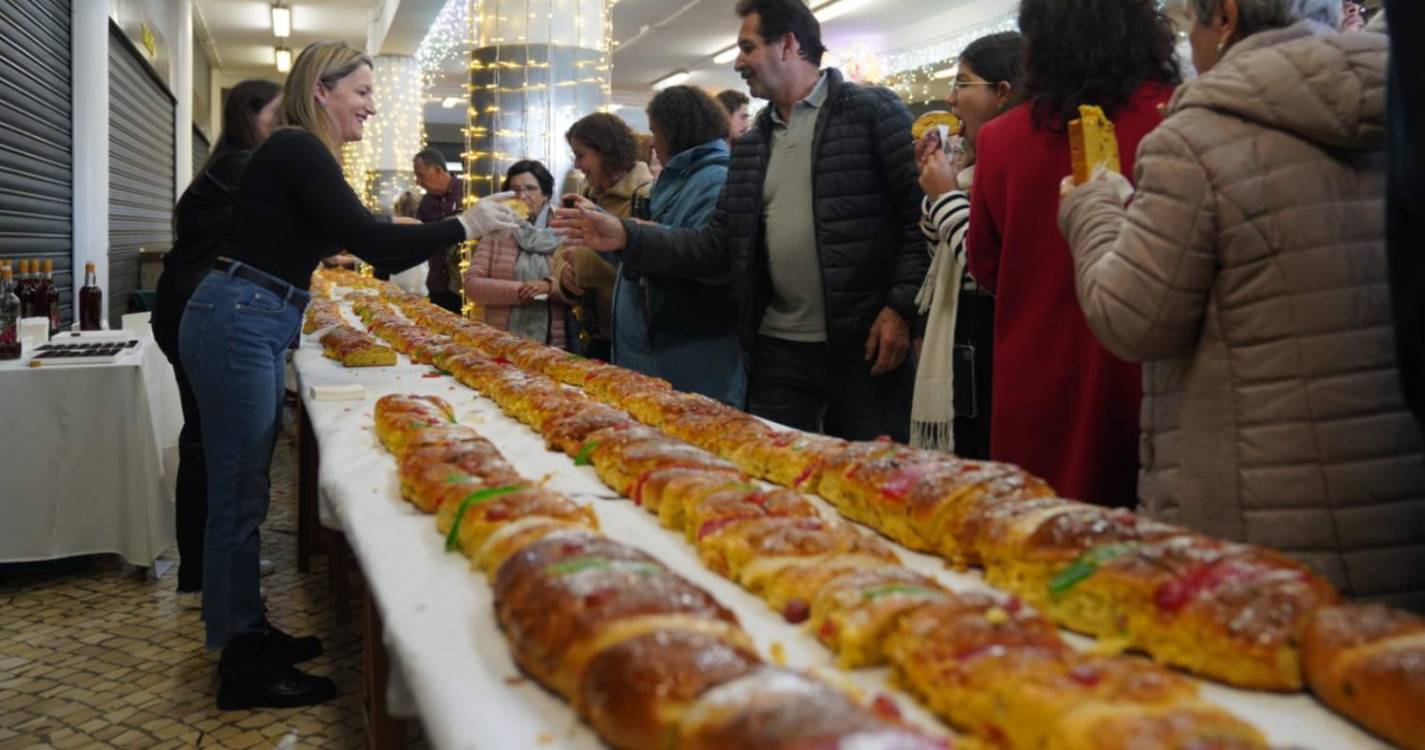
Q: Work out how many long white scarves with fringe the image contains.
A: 1